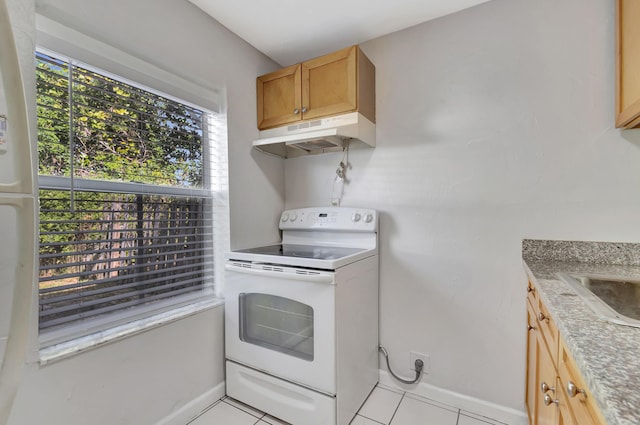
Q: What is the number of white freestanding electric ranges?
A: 1